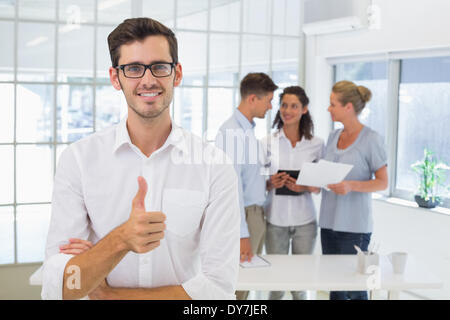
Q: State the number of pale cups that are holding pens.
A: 1